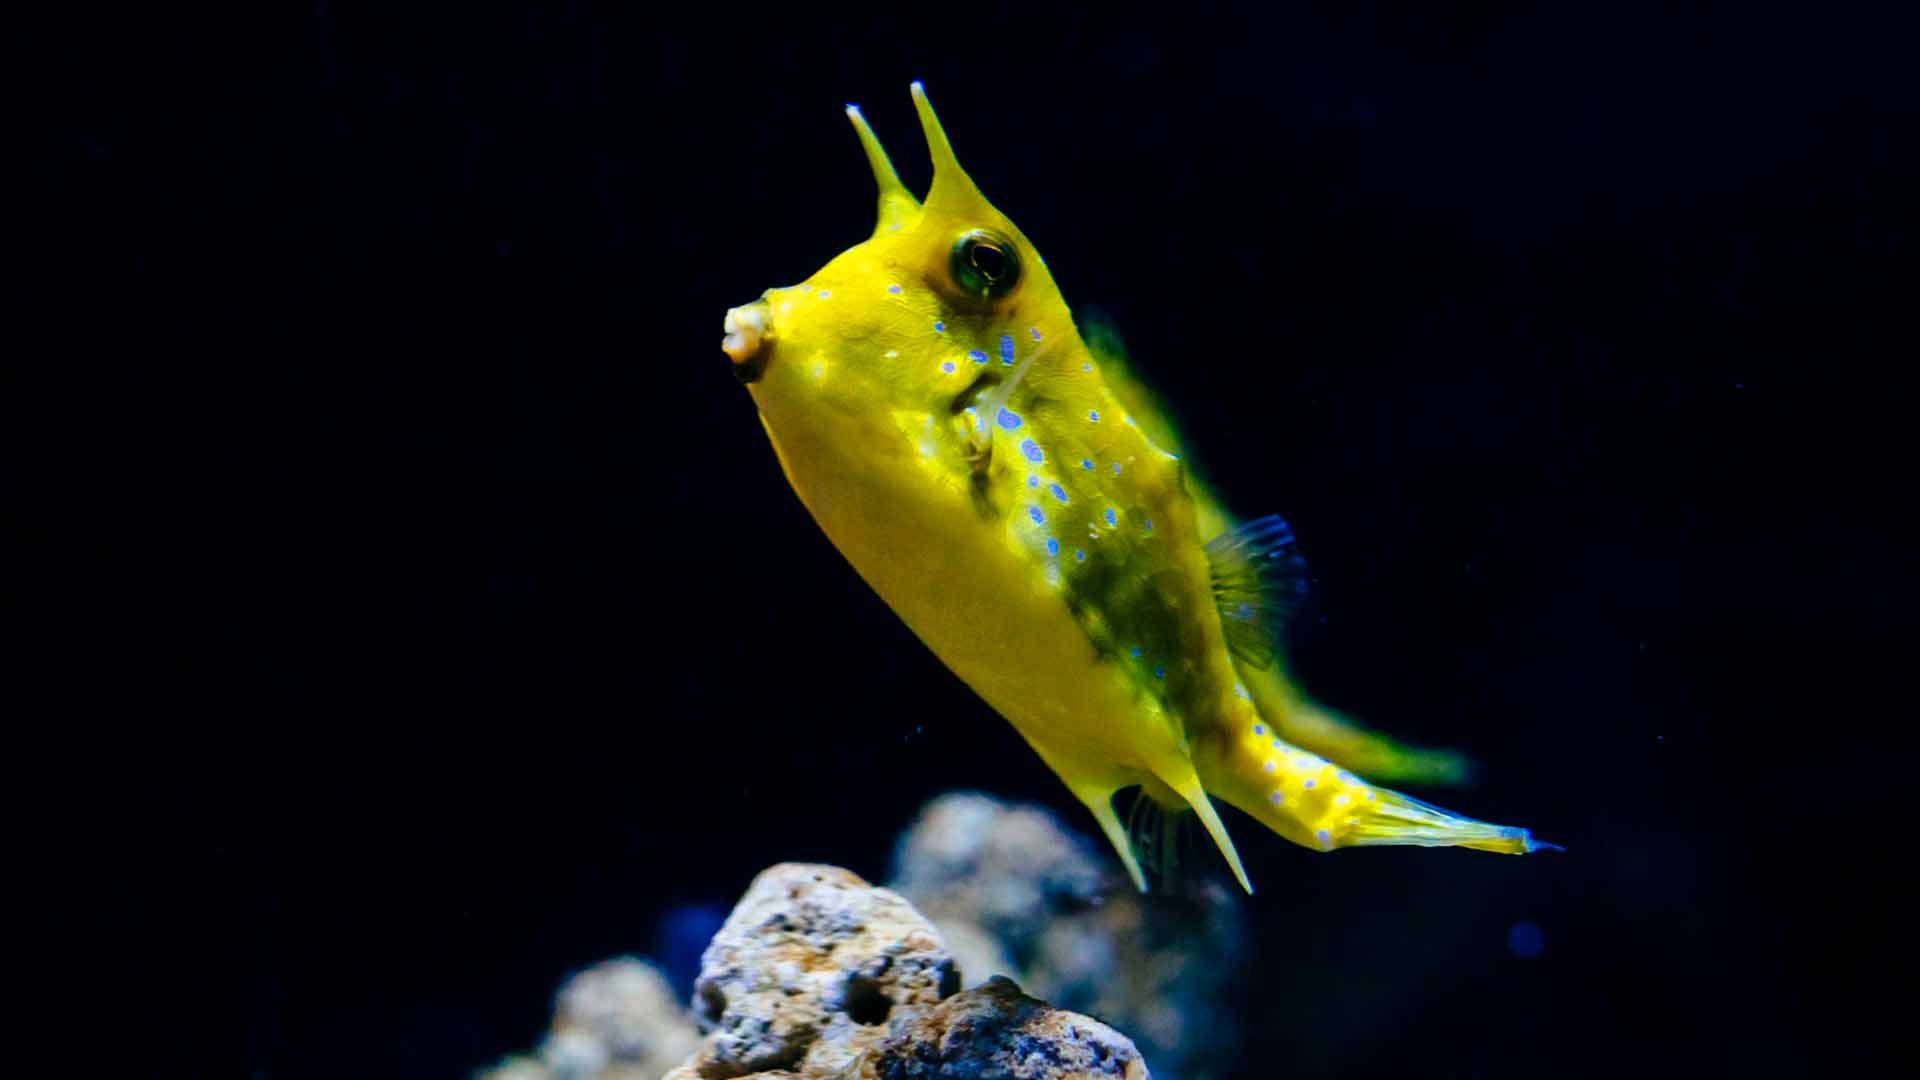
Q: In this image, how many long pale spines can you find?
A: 4